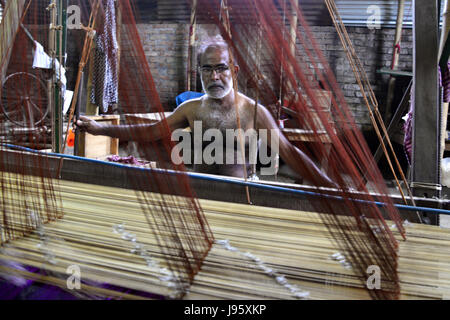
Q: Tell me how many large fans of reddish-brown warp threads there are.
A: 3